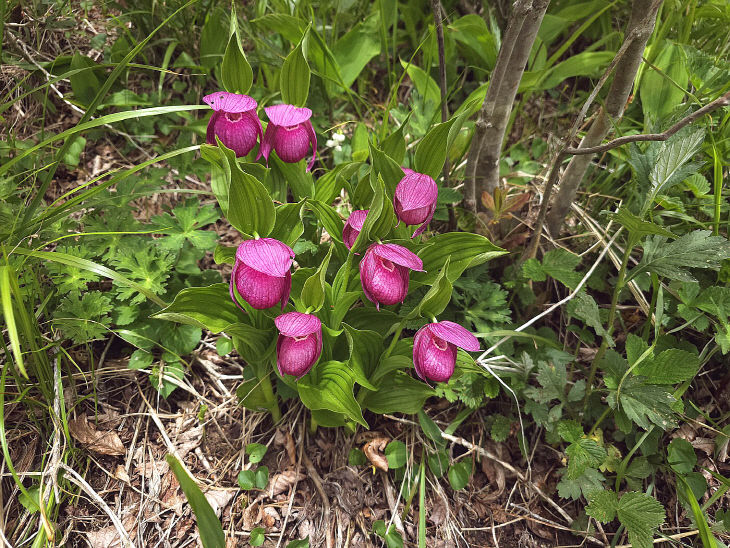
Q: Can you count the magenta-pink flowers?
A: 8